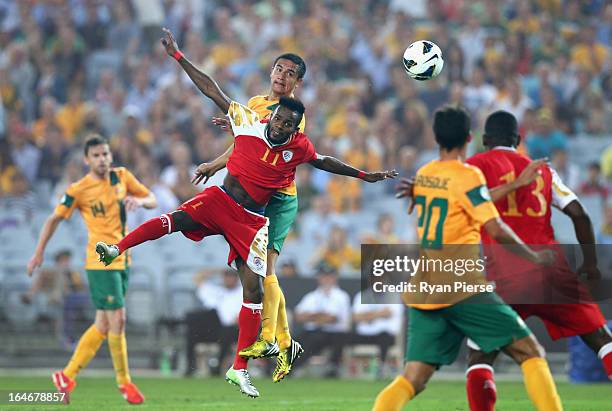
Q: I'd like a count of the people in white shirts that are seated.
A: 3